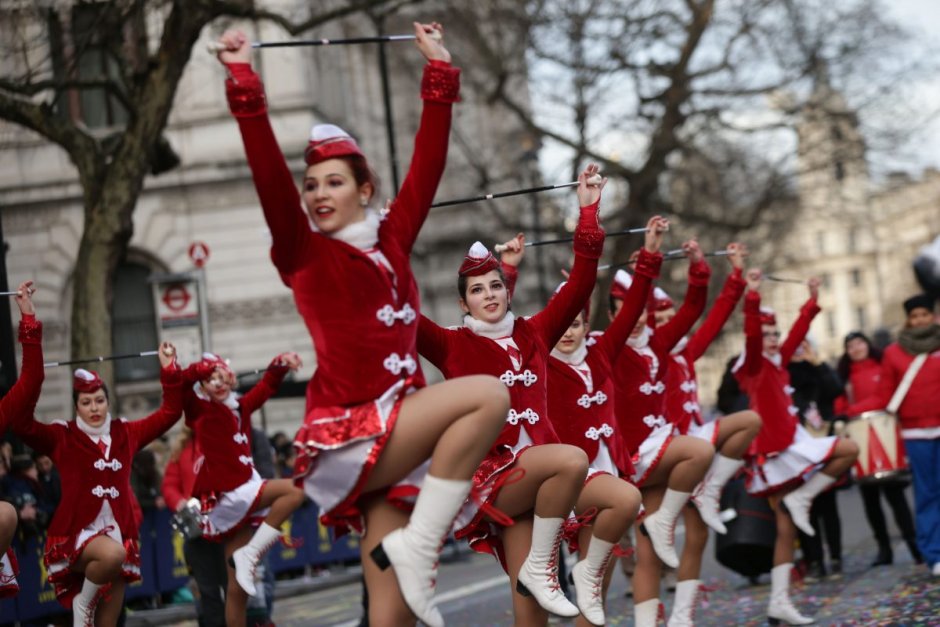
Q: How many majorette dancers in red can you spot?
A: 9